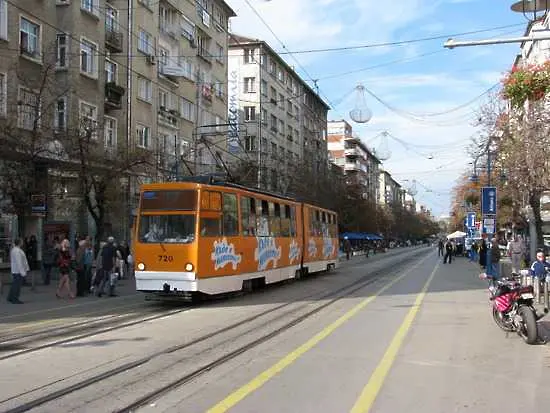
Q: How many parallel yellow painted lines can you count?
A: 2